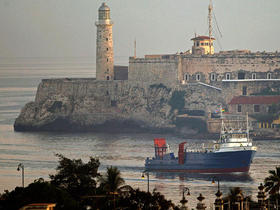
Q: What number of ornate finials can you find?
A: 4